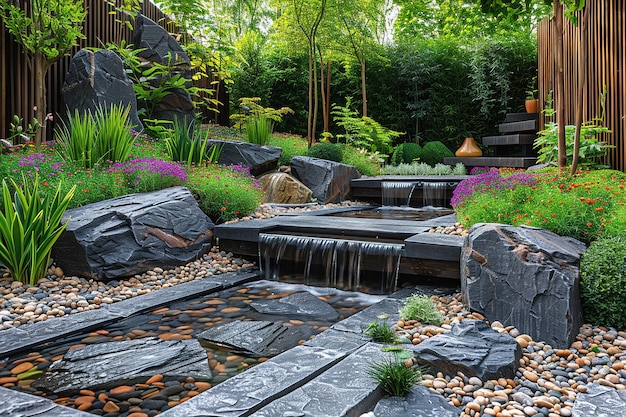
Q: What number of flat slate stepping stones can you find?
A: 3